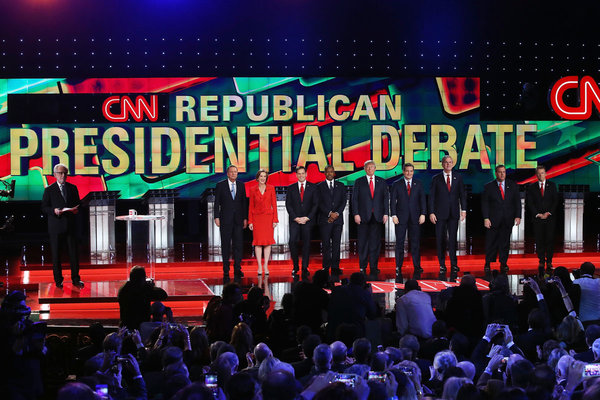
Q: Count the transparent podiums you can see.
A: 1